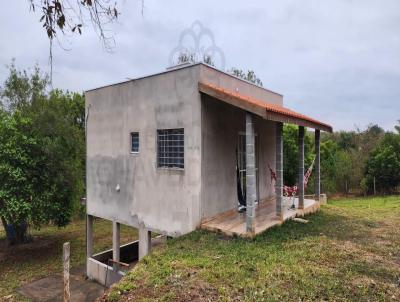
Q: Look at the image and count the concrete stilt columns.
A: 3